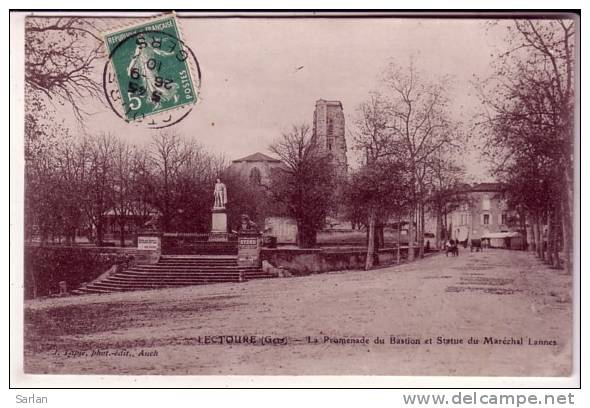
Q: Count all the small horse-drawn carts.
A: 2